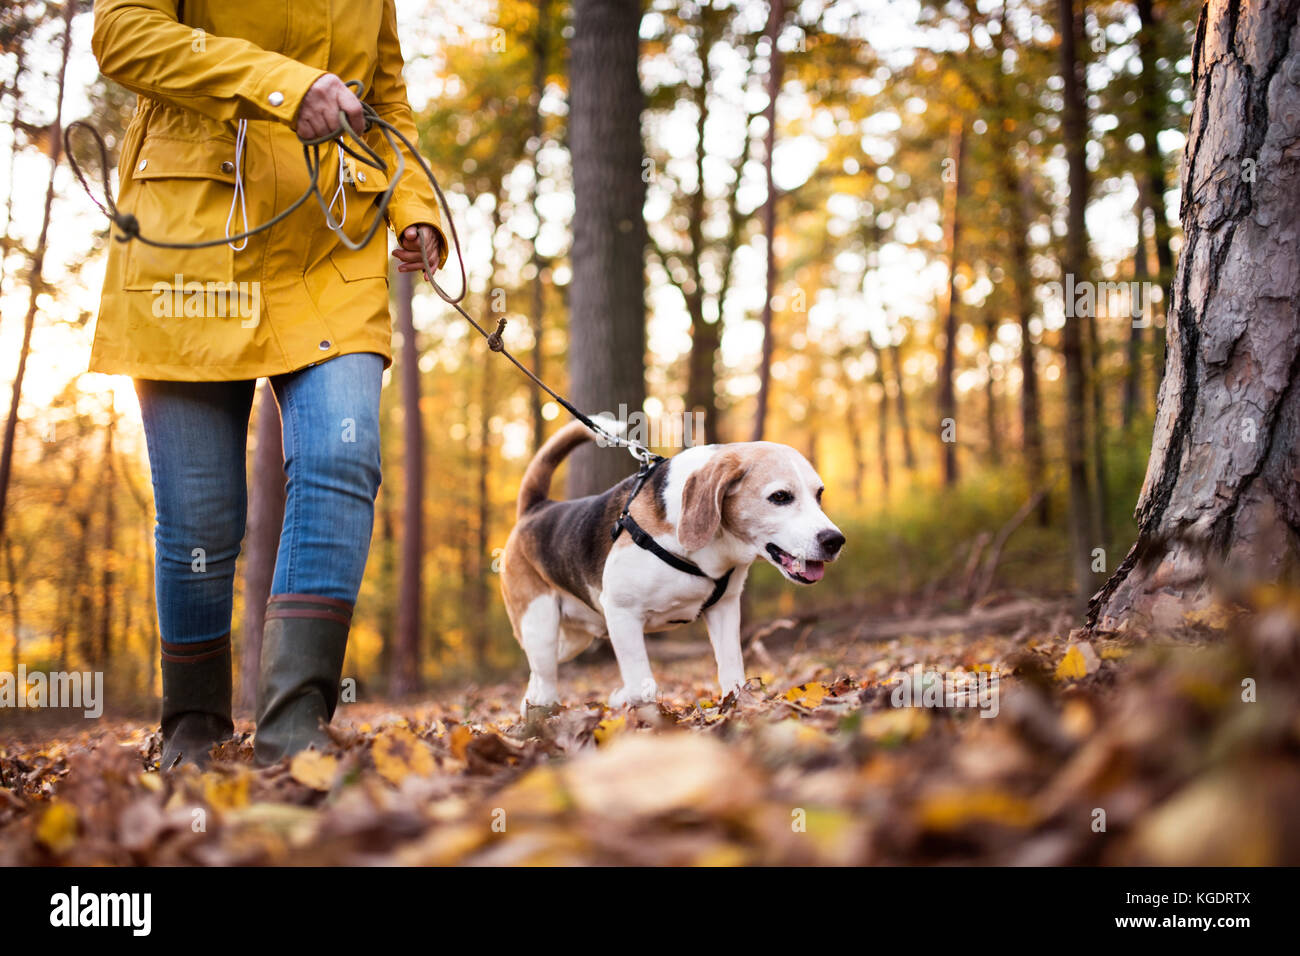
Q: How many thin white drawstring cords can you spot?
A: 2